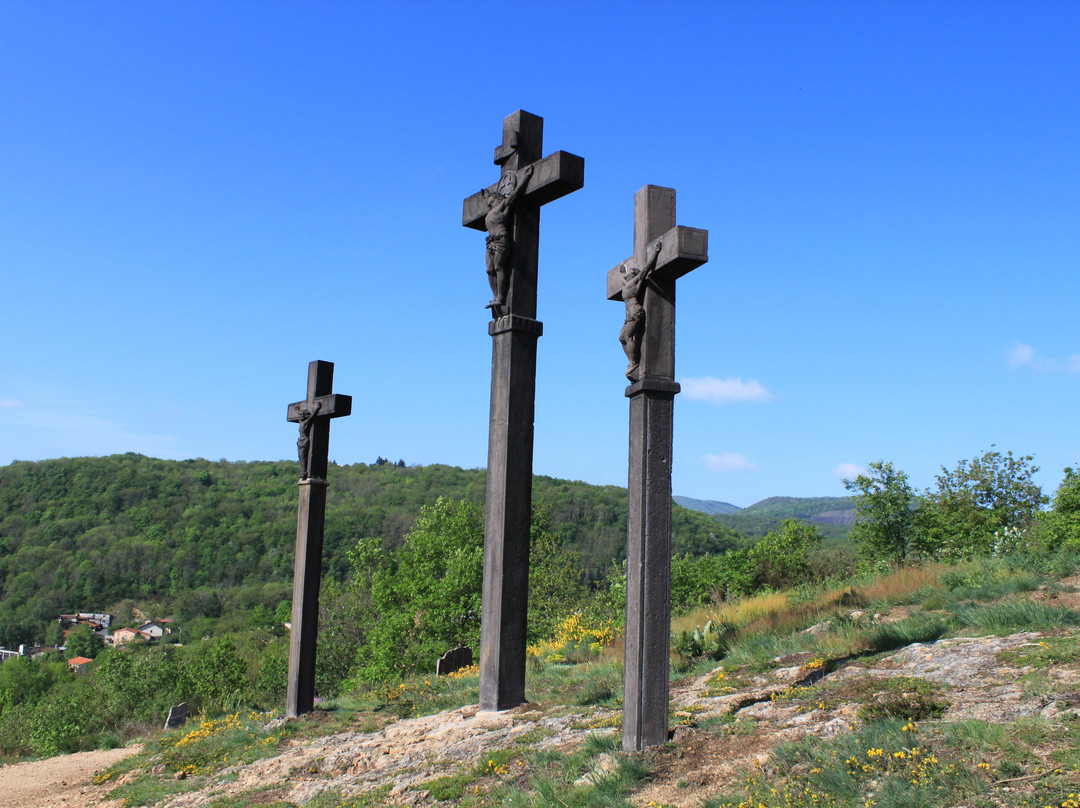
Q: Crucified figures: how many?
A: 3